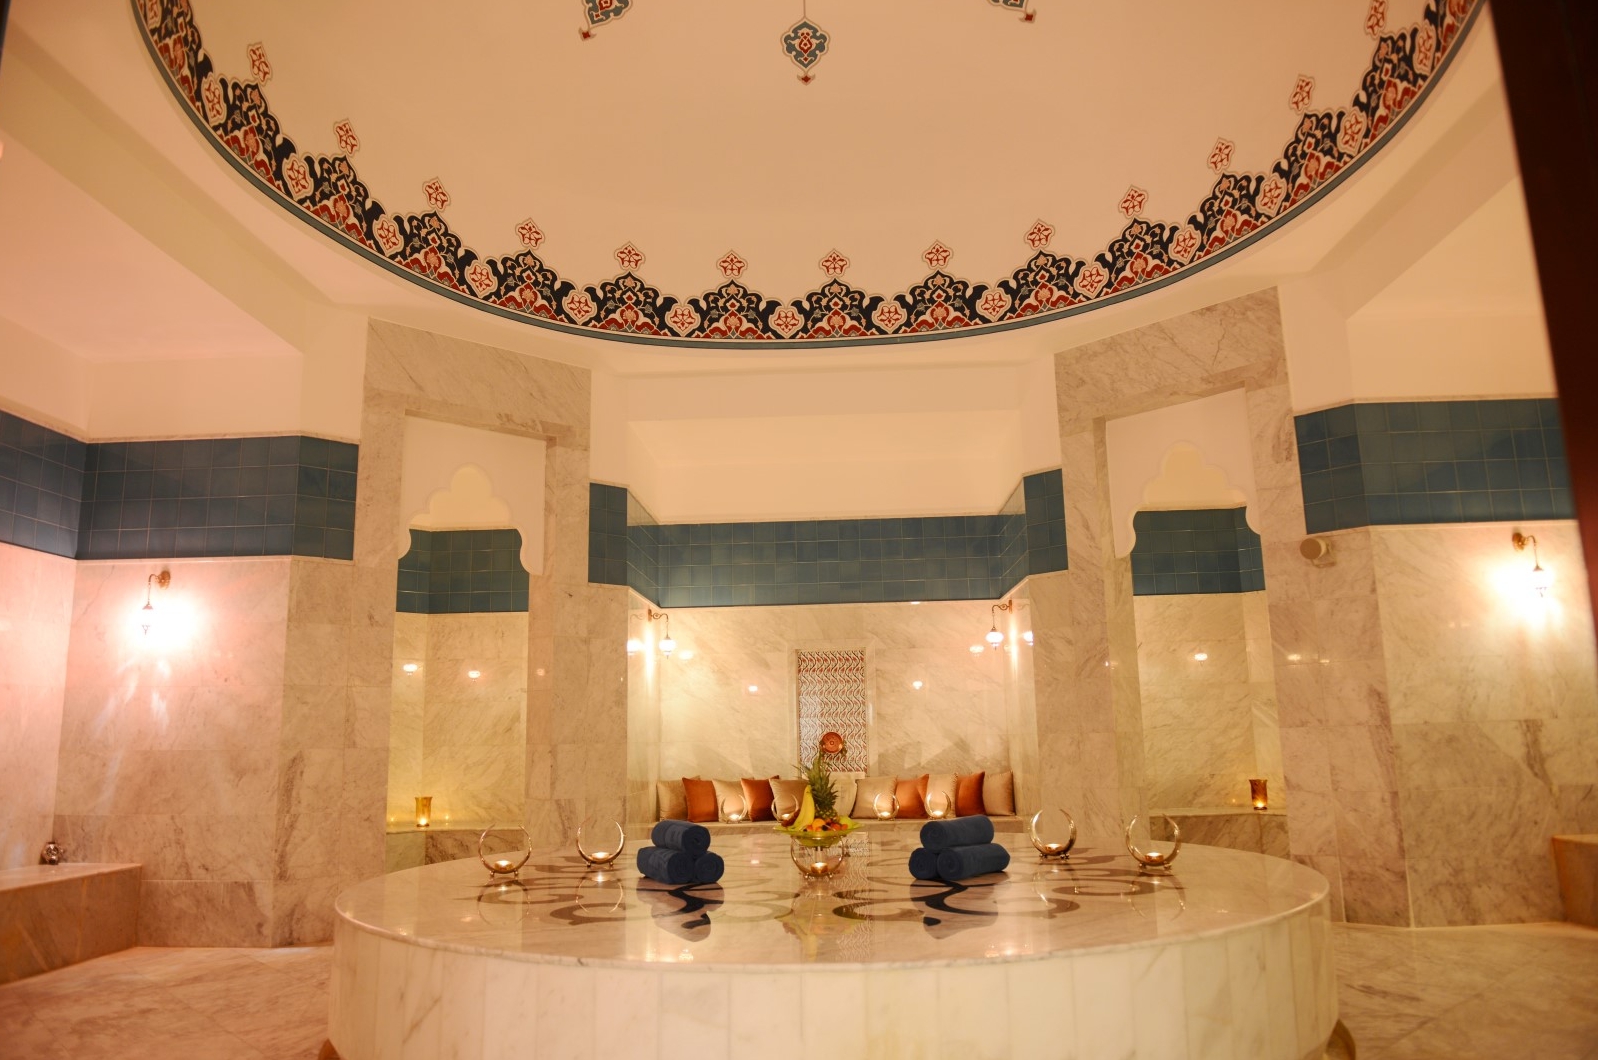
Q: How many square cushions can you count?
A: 10